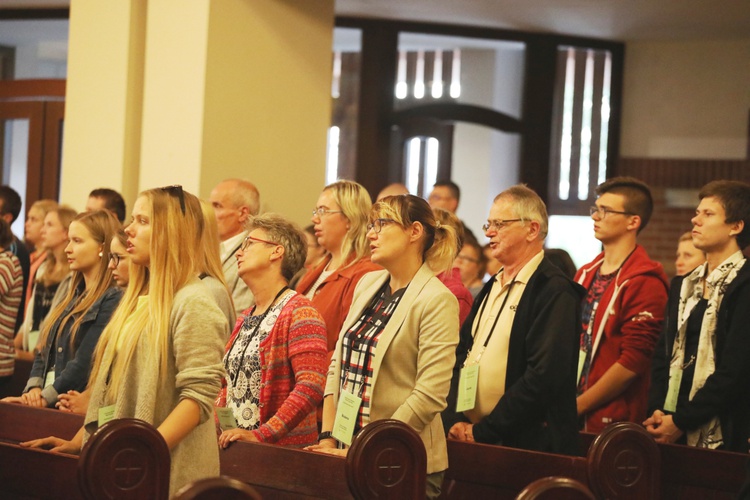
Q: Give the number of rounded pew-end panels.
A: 5